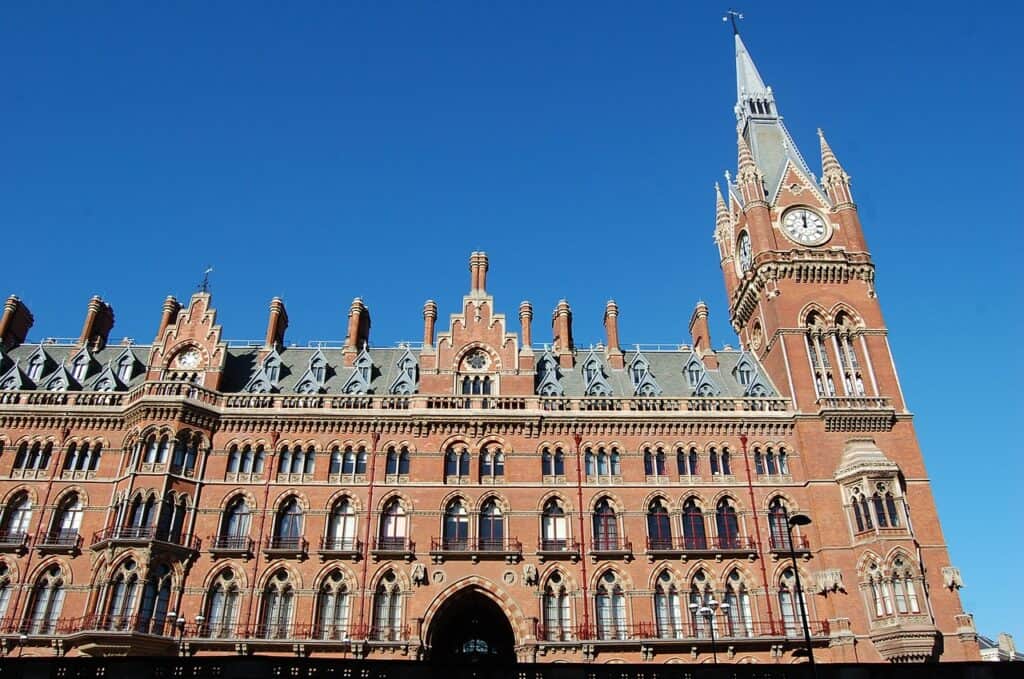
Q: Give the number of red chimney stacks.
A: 11